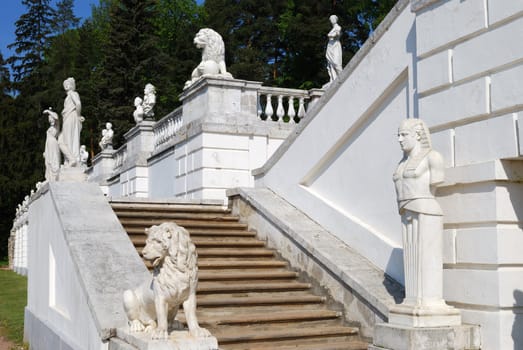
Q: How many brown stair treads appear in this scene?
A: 13